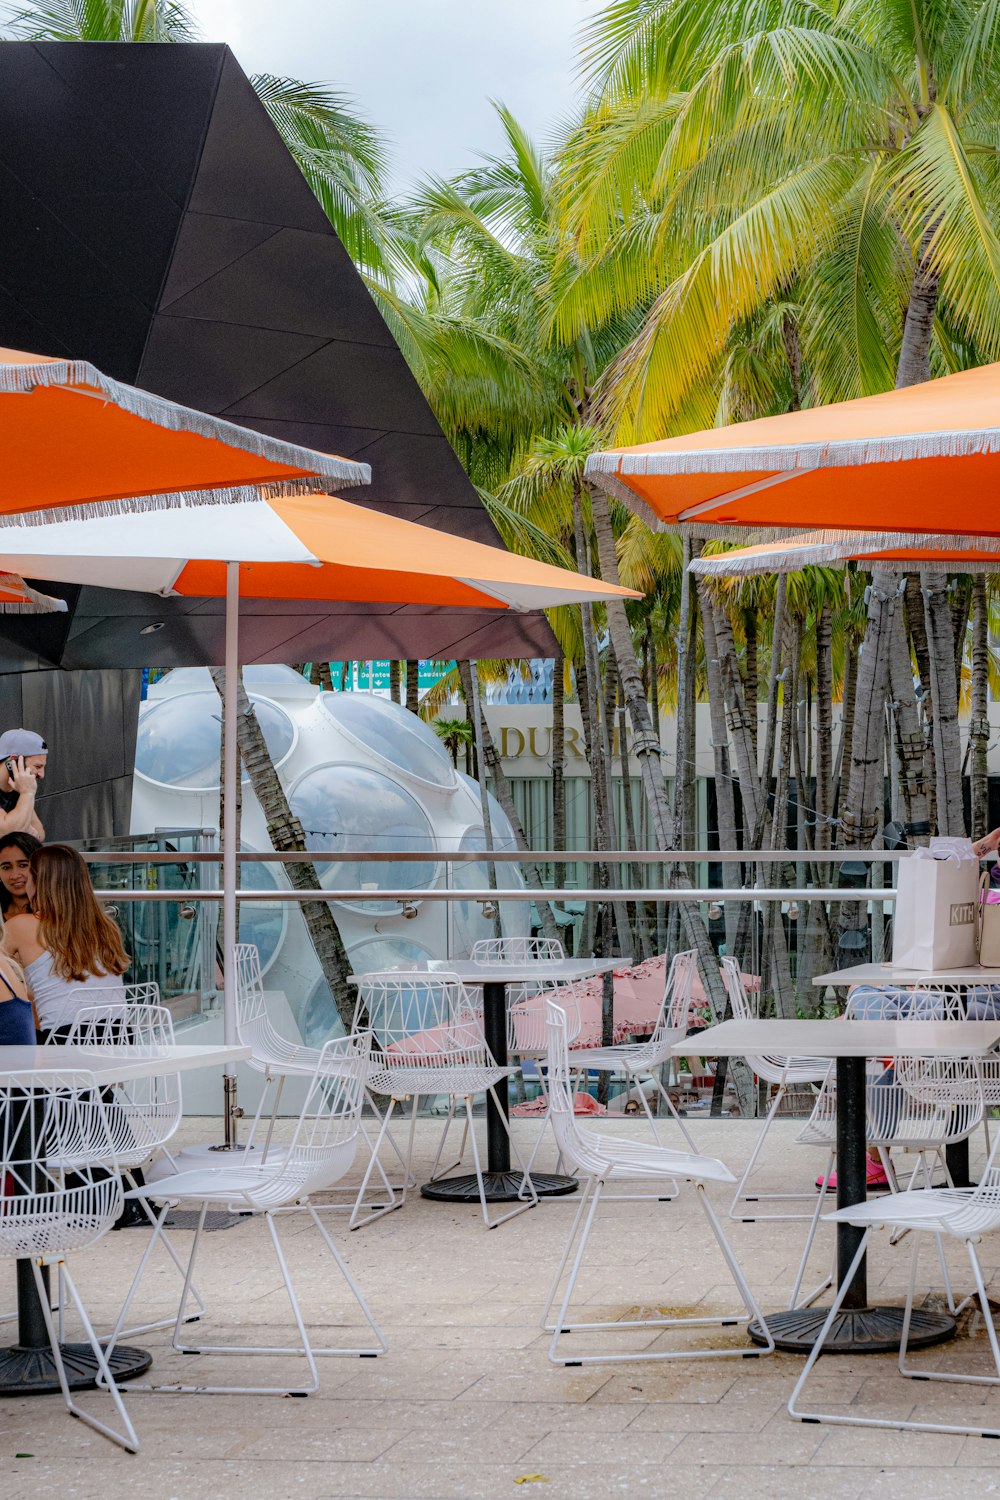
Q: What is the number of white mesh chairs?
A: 13